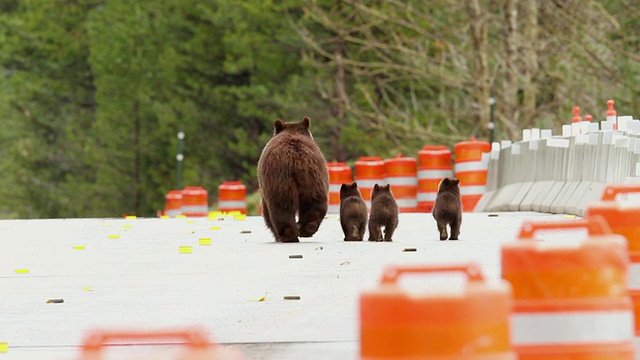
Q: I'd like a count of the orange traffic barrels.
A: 12